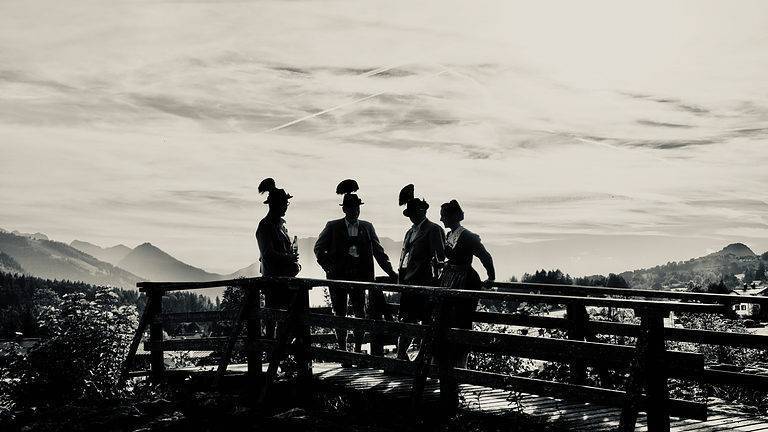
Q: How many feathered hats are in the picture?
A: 3